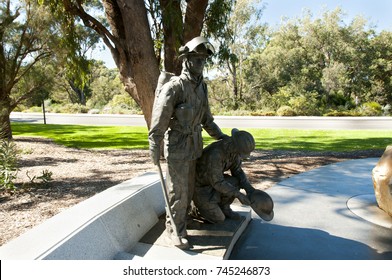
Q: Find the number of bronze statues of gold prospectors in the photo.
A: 0